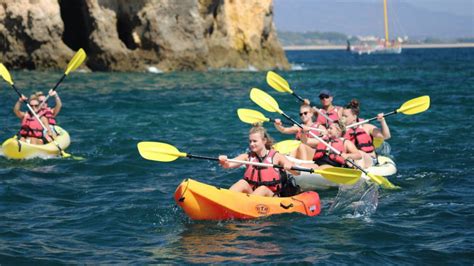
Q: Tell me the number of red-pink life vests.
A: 7